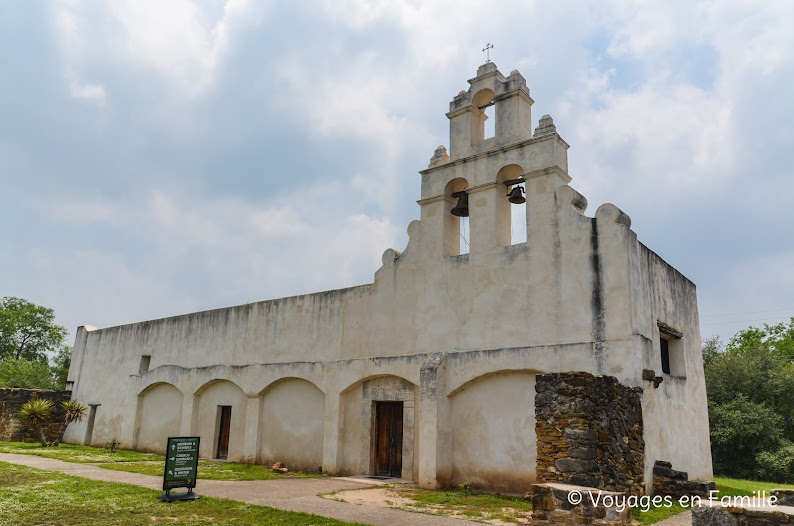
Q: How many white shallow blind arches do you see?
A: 5